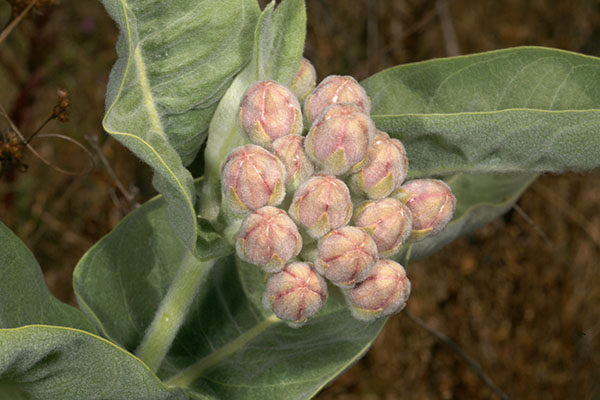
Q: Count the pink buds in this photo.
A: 14